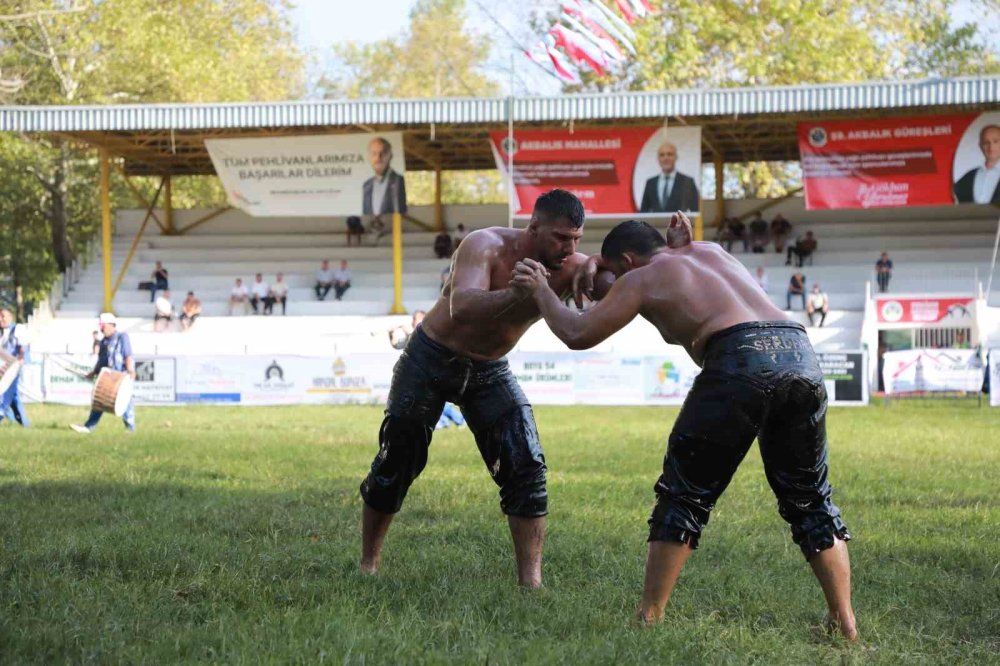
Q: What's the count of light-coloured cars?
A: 0